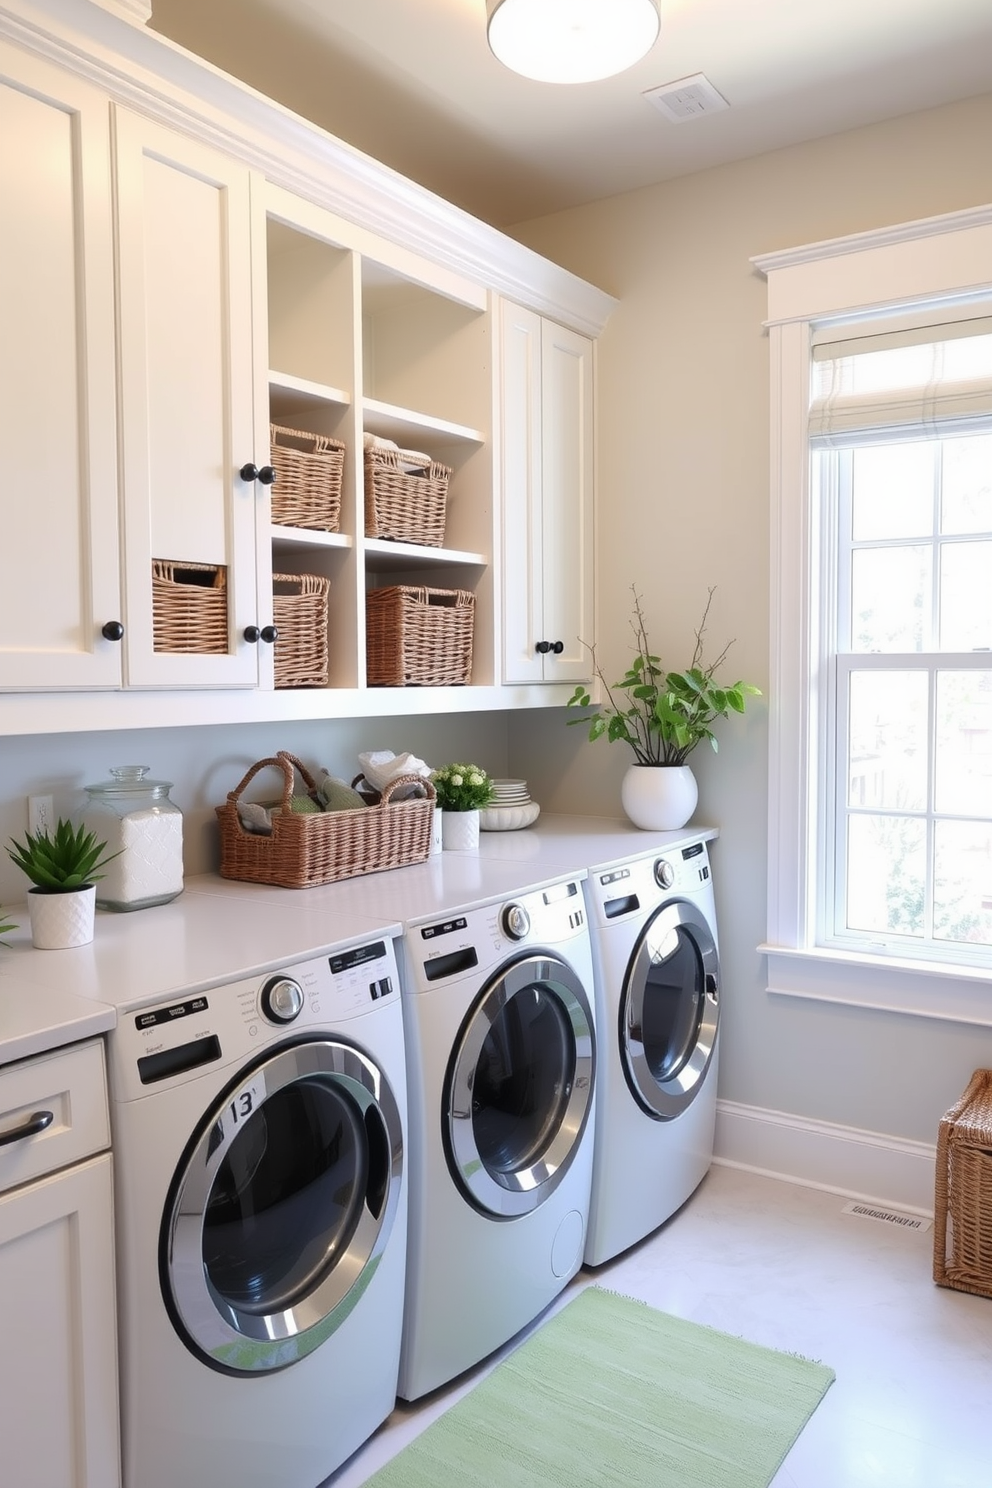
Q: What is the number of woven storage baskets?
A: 7